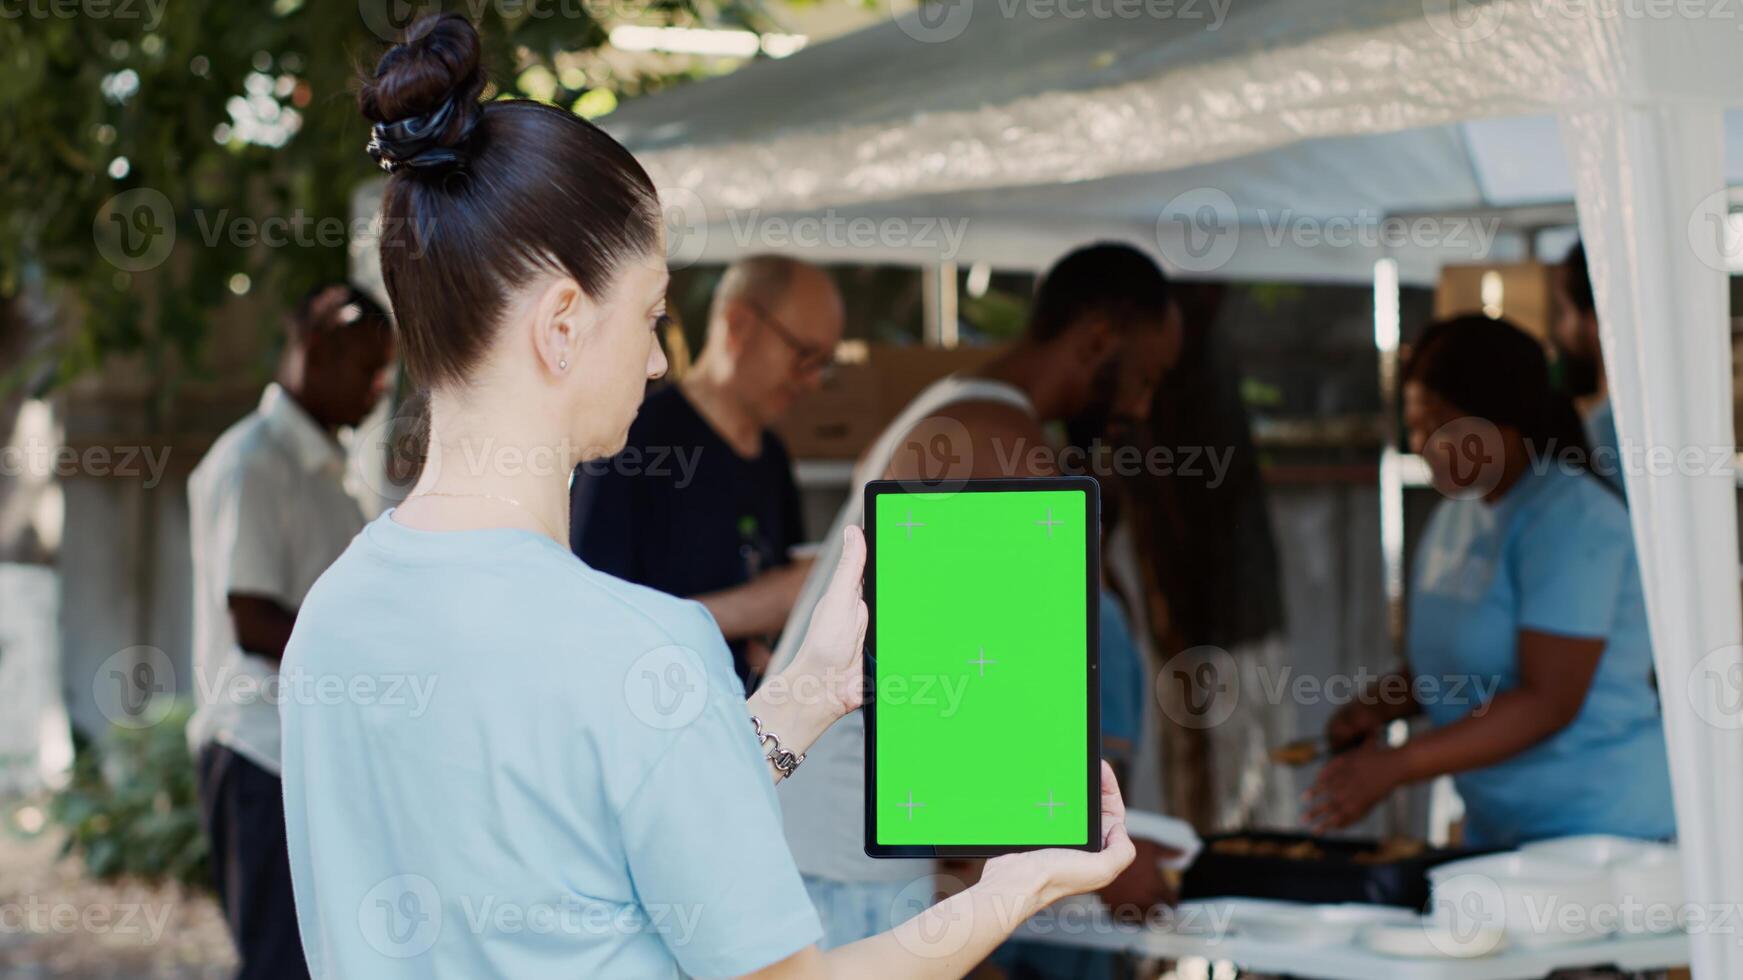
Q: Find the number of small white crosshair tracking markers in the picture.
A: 5